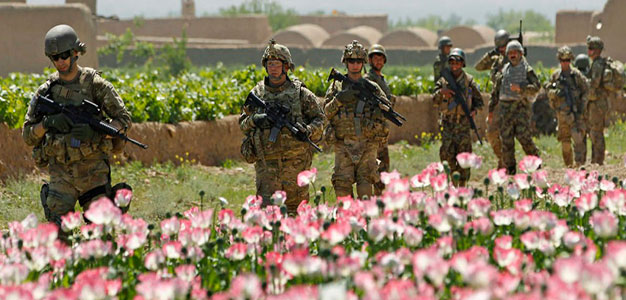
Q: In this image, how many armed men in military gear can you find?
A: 11